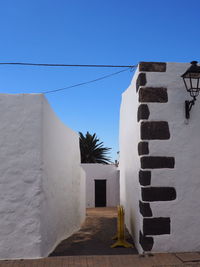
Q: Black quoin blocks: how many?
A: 12